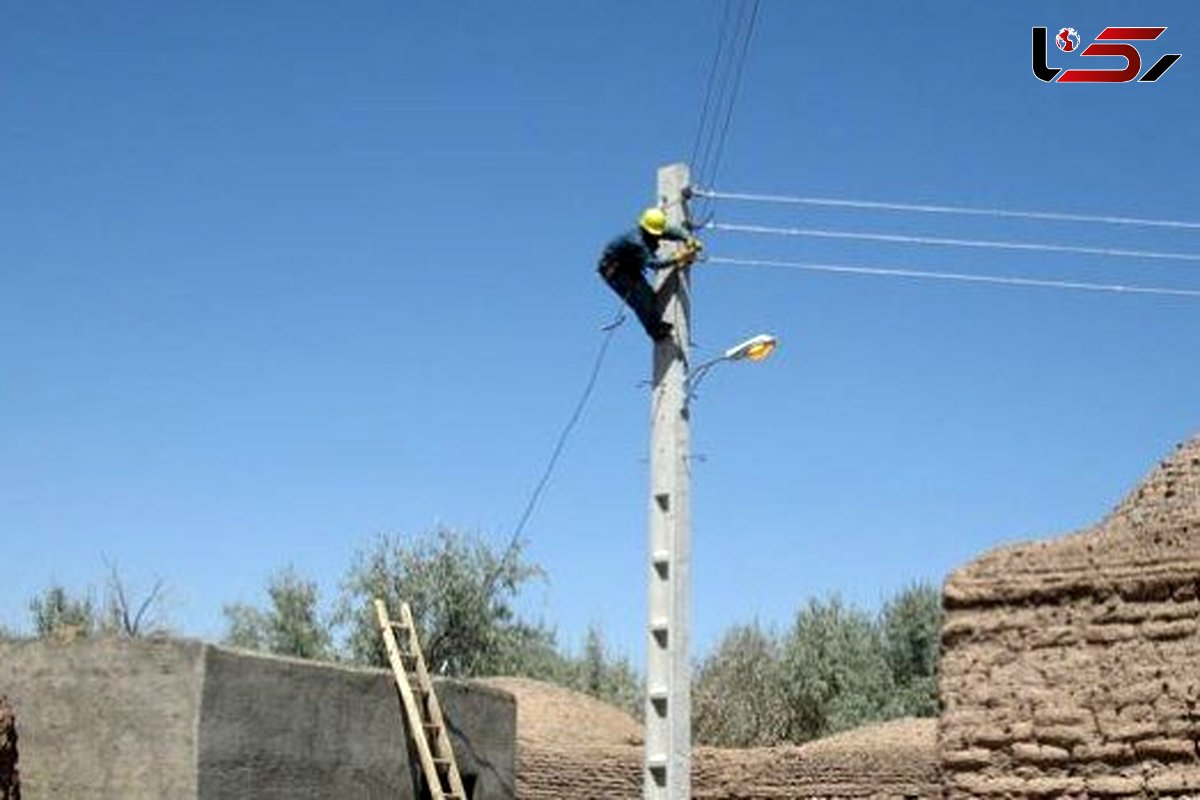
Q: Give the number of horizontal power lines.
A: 3